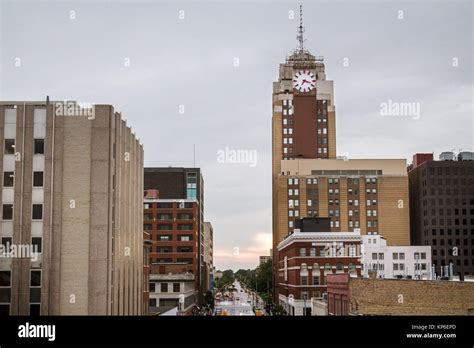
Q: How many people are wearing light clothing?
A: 0